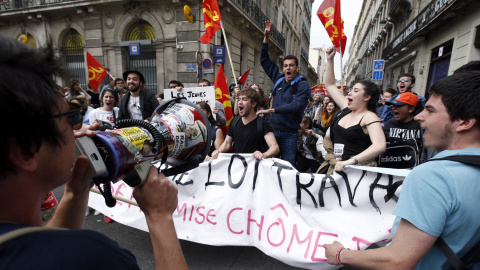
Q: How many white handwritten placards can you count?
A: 1